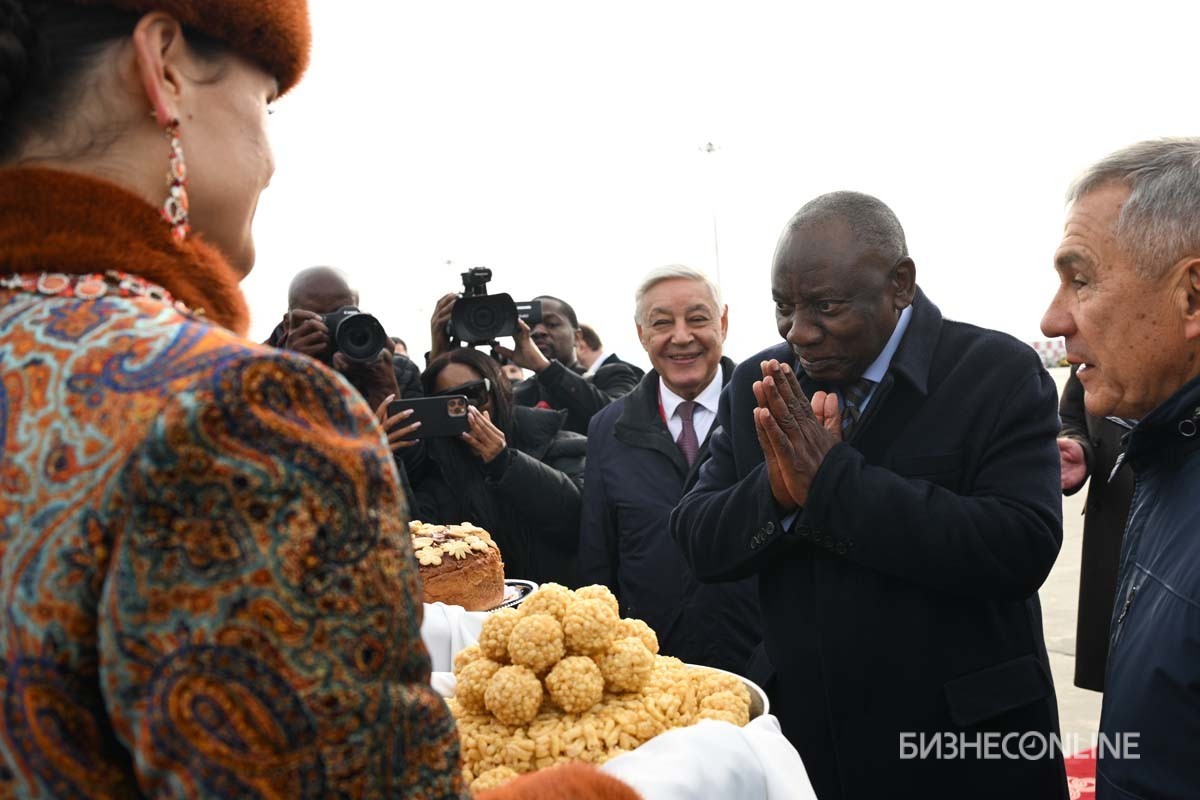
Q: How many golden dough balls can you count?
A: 11